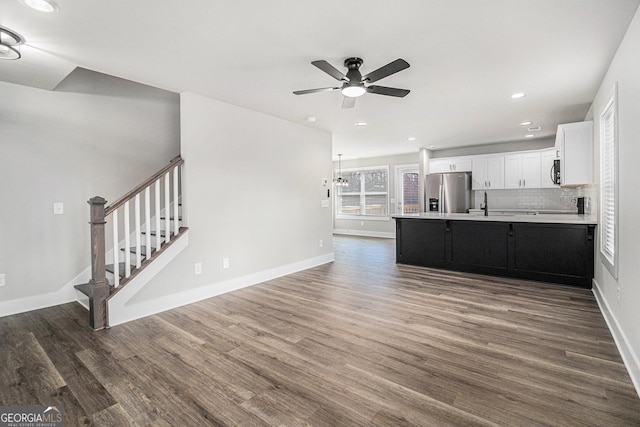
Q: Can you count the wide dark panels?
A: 3